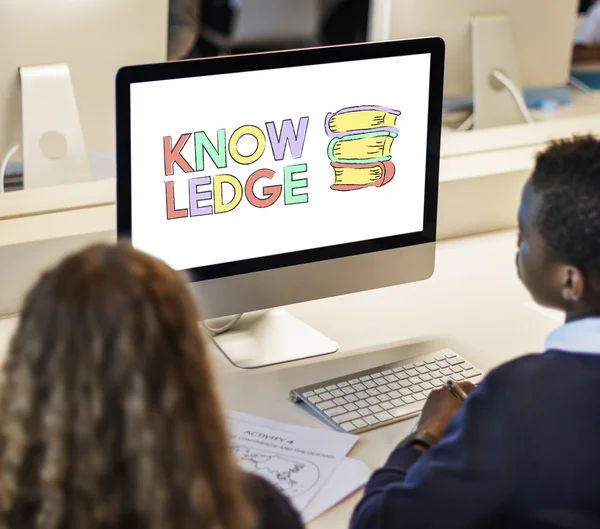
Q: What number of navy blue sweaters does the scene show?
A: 1